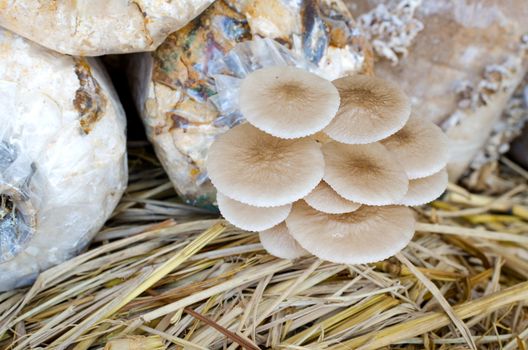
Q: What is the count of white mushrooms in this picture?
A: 10